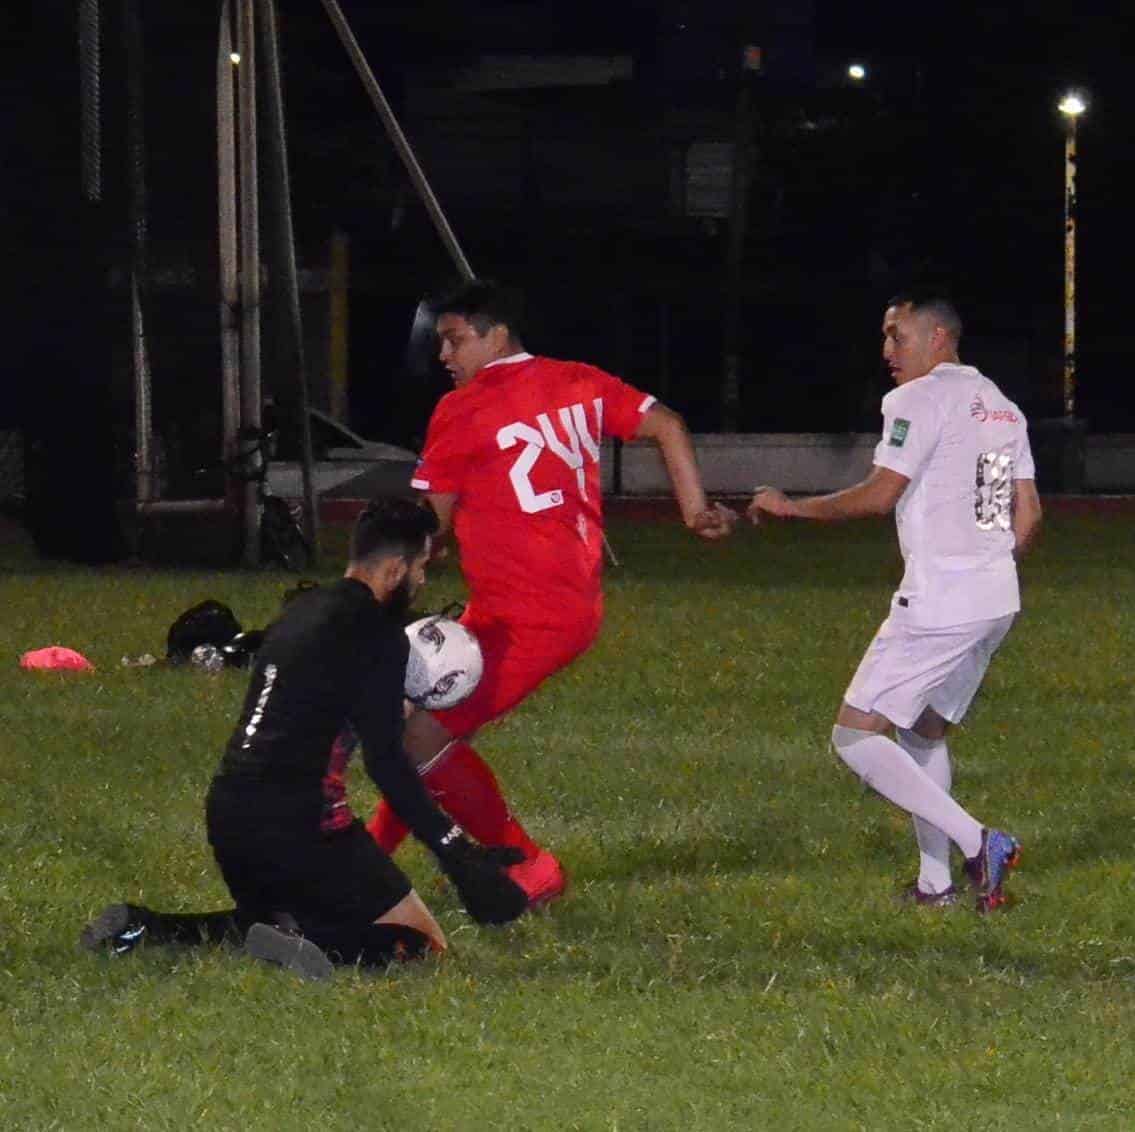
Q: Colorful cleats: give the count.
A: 3